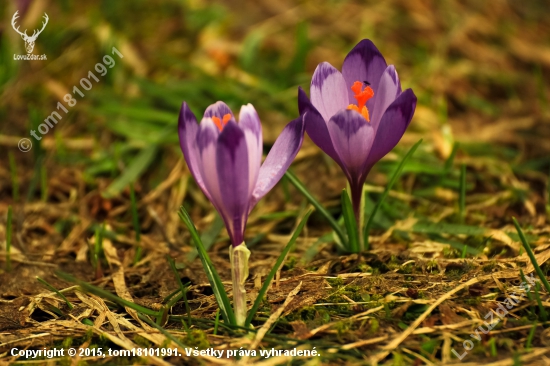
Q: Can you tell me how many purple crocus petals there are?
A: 12